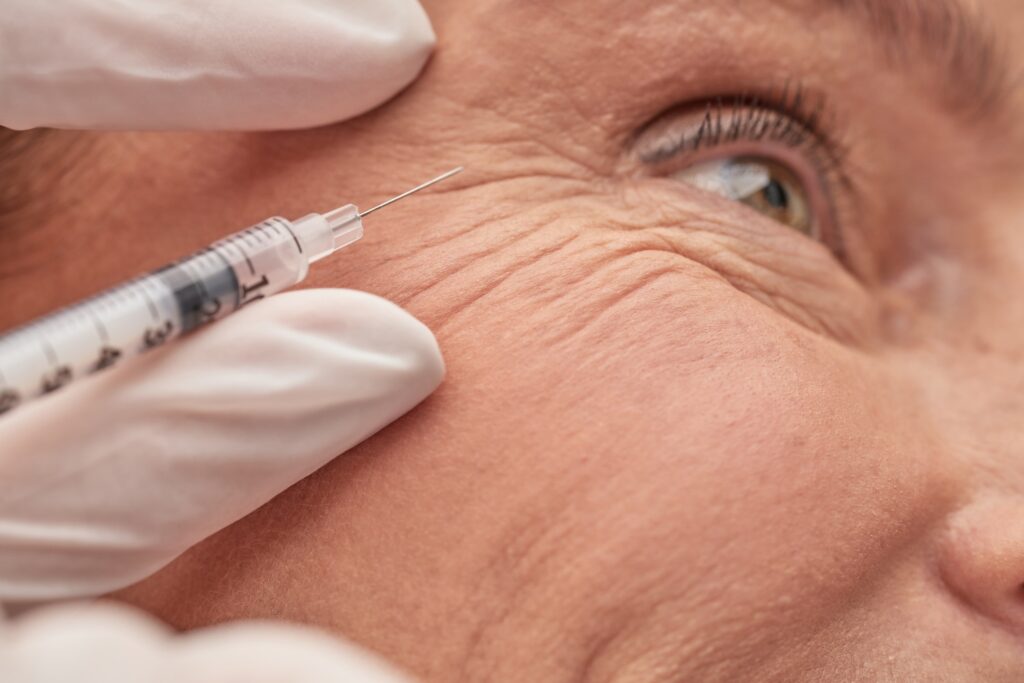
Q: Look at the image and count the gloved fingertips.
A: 2